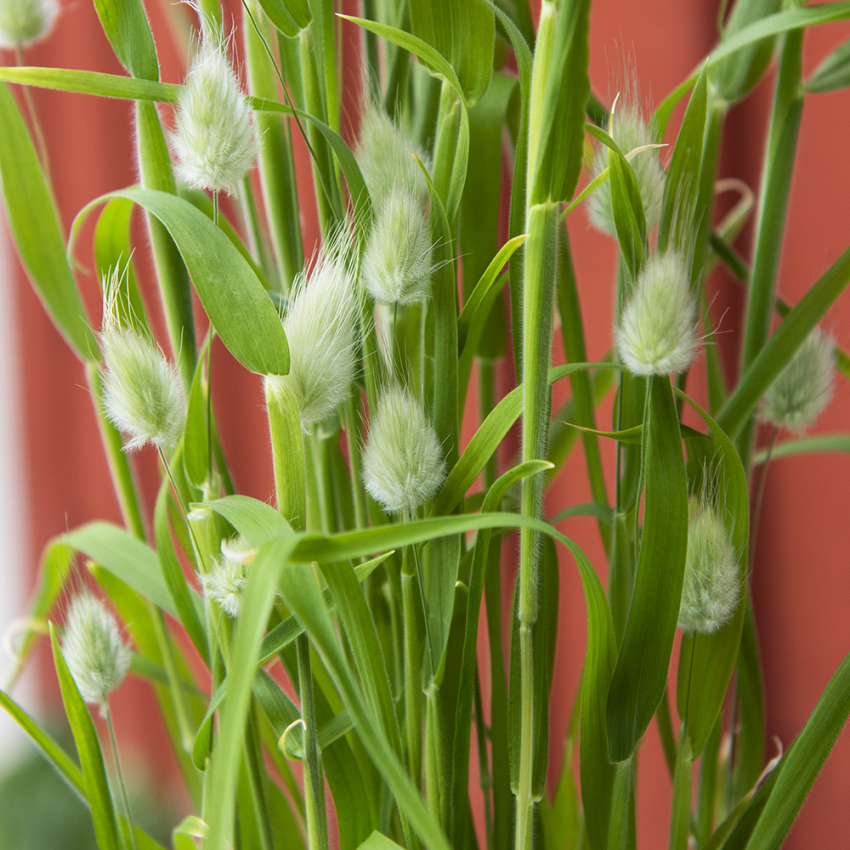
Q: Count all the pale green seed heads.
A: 13